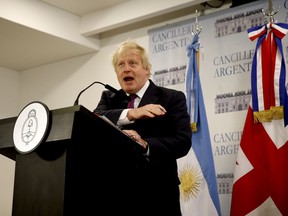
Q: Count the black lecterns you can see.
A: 1